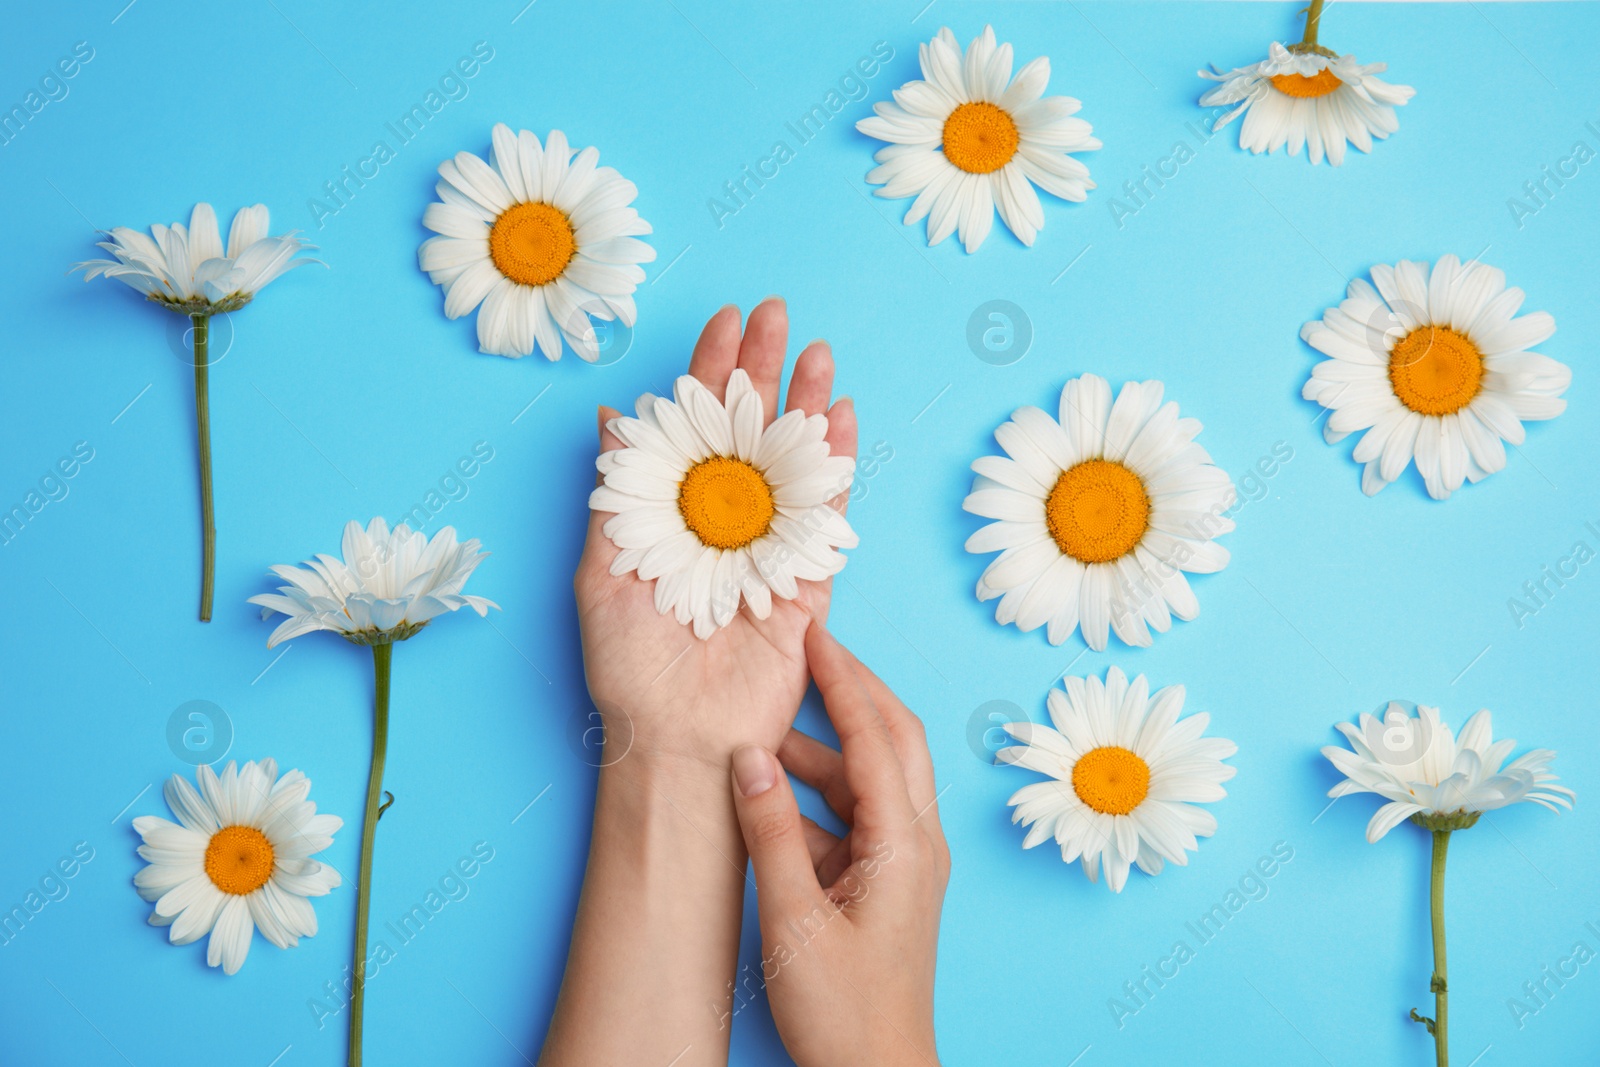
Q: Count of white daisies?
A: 11